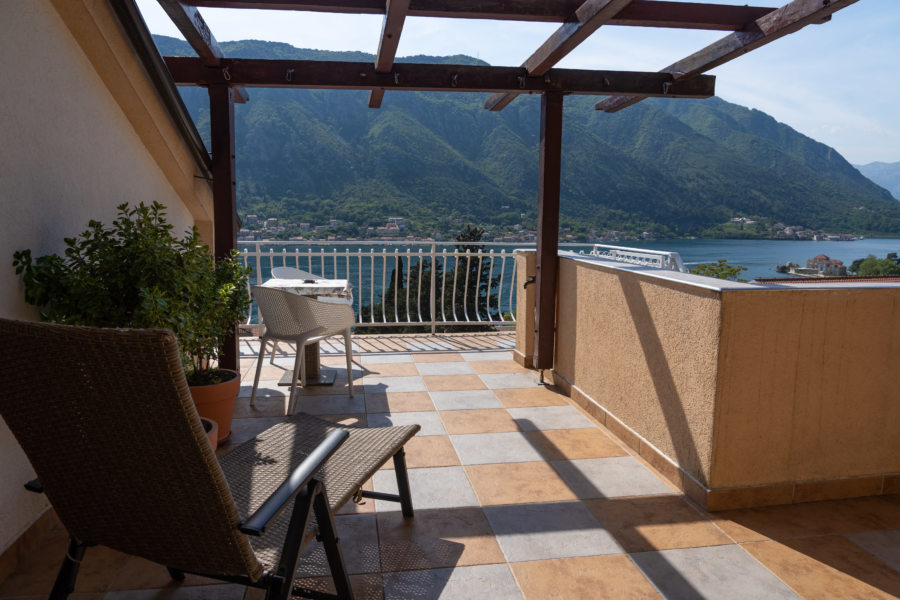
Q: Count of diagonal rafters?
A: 4